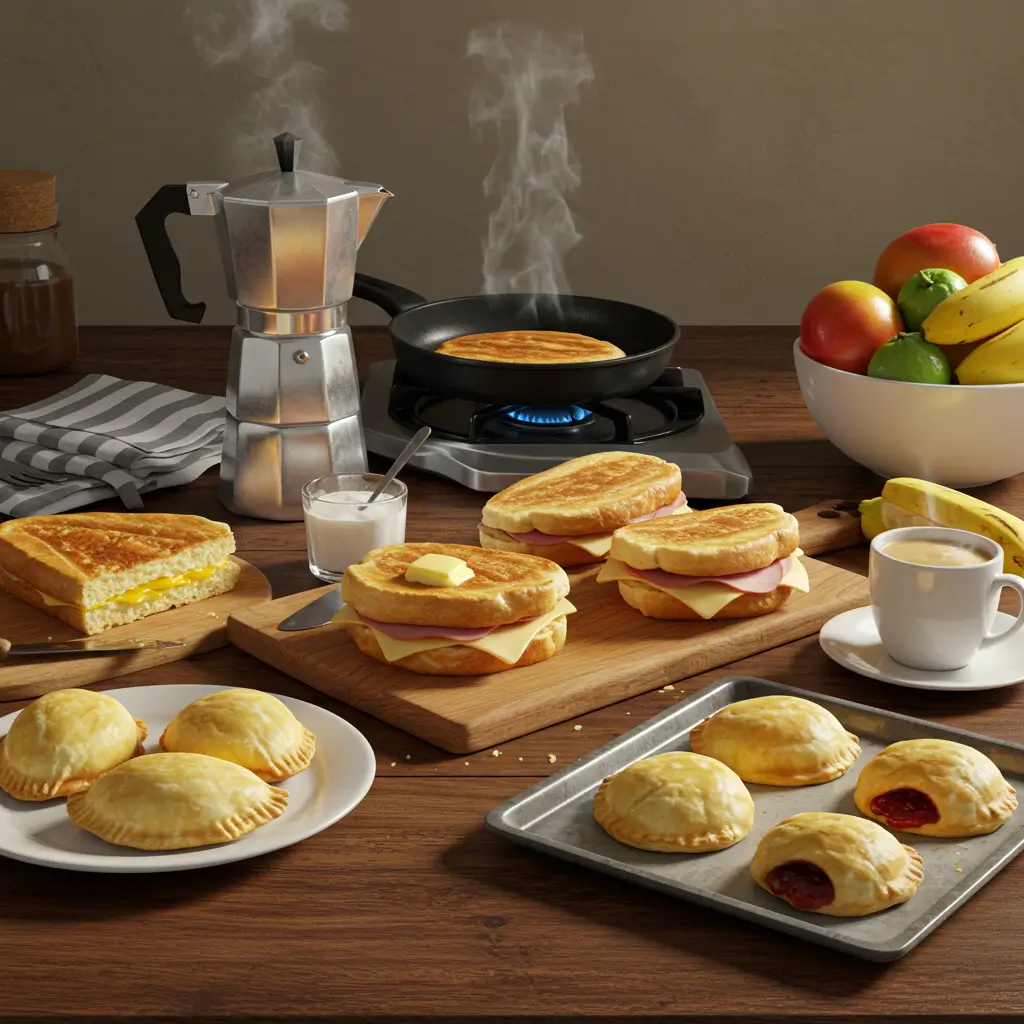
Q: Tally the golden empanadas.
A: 7